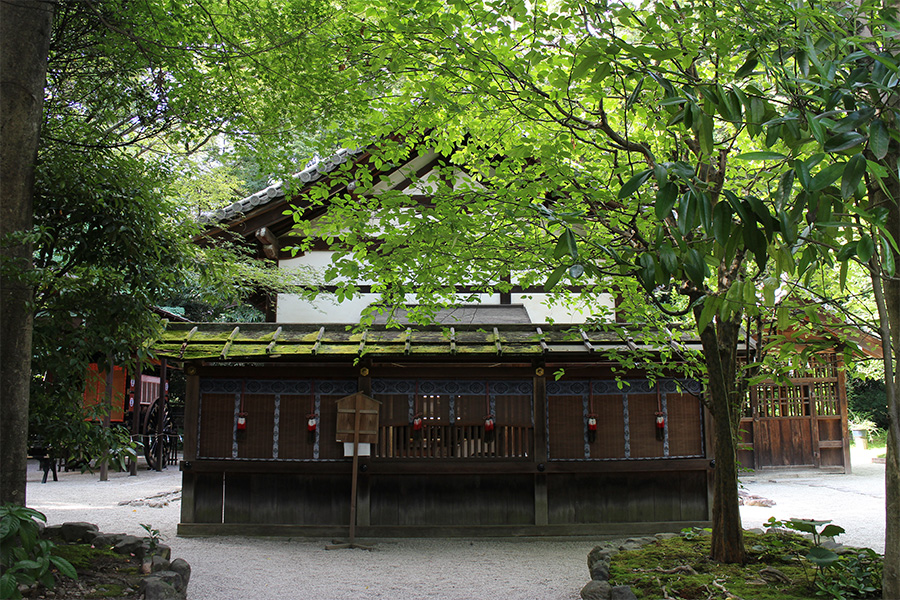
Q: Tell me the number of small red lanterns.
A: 6